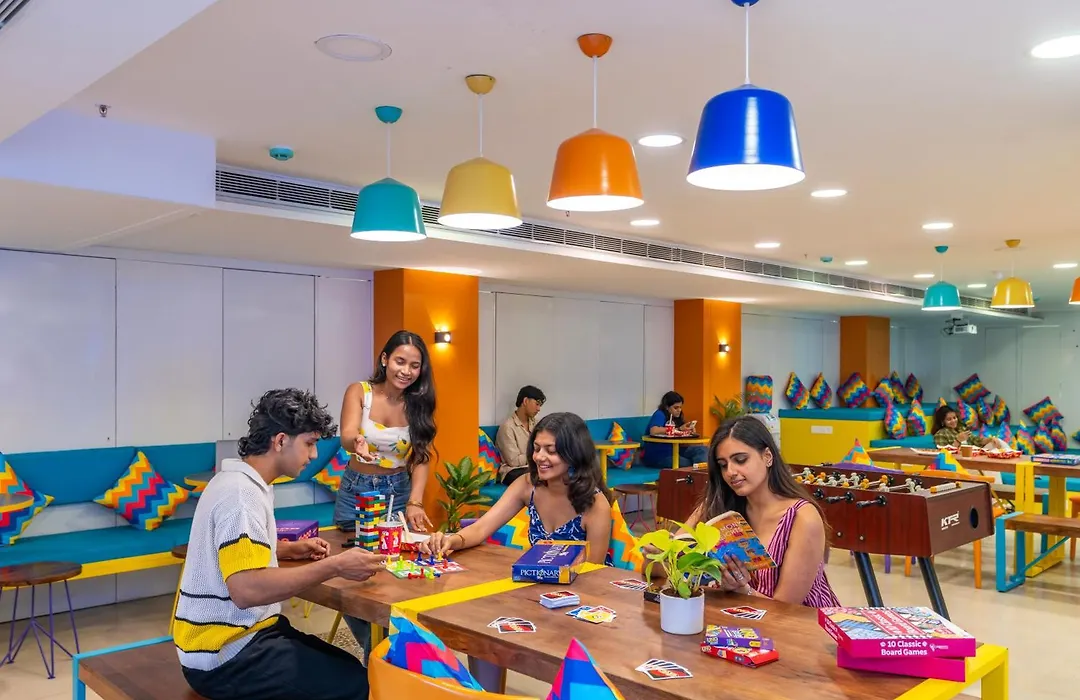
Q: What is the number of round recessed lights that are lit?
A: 10